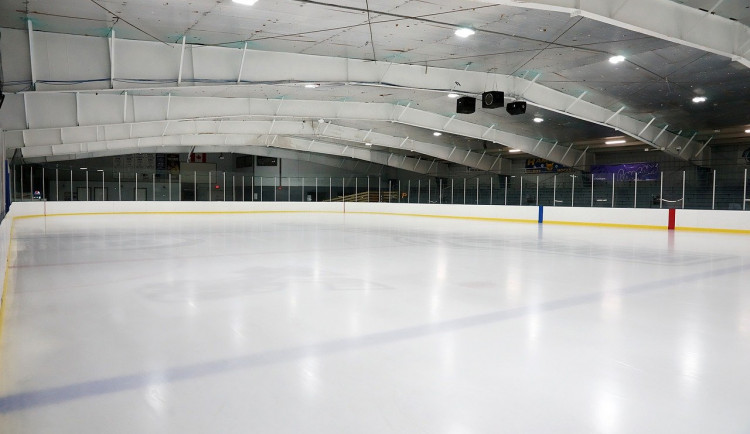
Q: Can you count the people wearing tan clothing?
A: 0